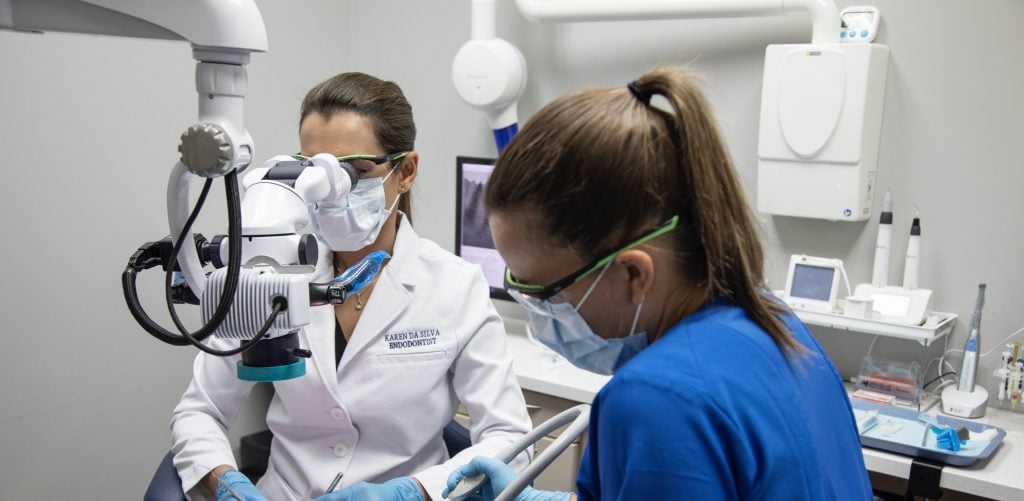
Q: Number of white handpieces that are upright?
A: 2